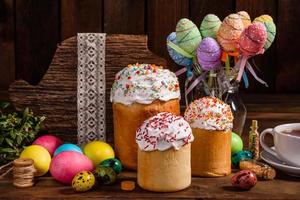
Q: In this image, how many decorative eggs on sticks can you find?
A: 8